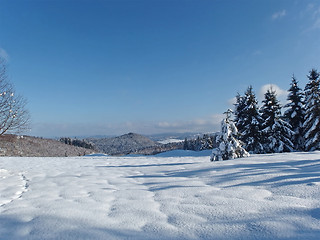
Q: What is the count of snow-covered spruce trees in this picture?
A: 6